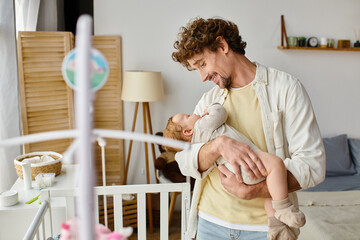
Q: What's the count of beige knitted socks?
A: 2